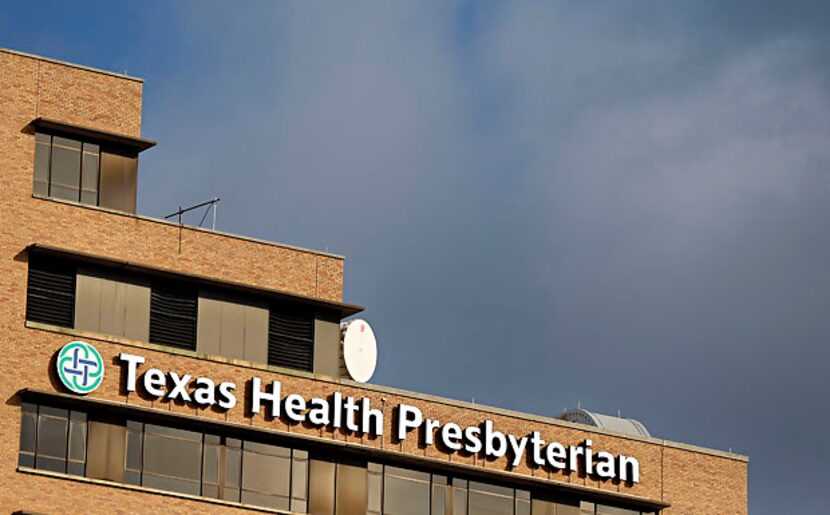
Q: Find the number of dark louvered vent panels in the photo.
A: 3